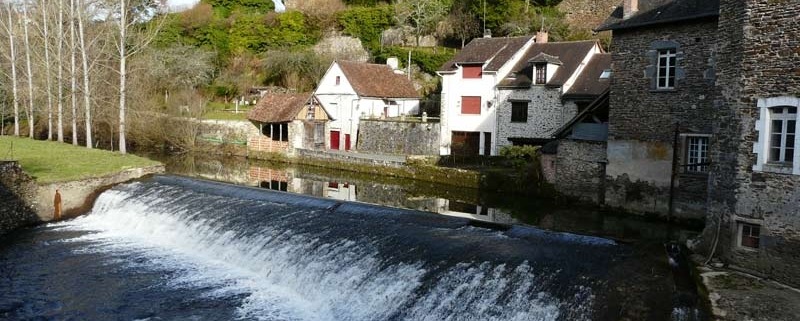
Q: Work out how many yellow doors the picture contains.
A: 0